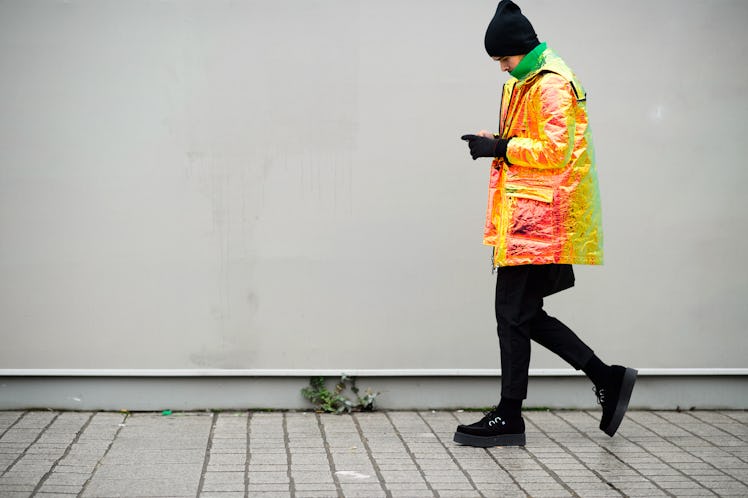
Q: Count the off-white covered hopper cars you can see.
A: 0